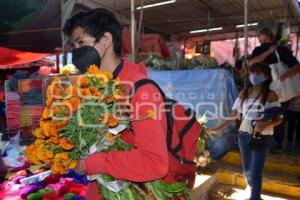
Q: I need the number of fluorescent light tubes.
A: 3